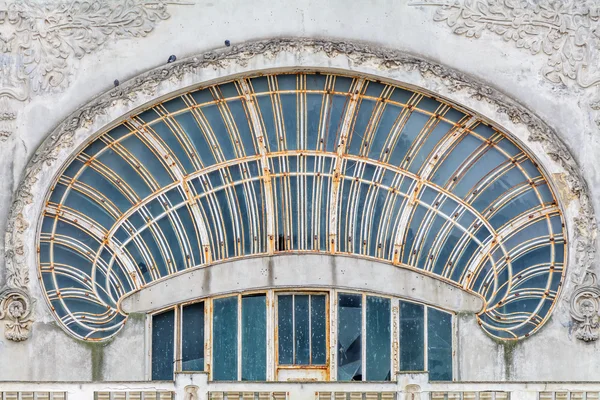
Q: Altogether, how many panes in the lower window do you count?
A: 11